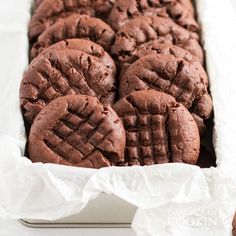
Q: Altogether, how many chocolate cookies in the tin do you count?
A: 10